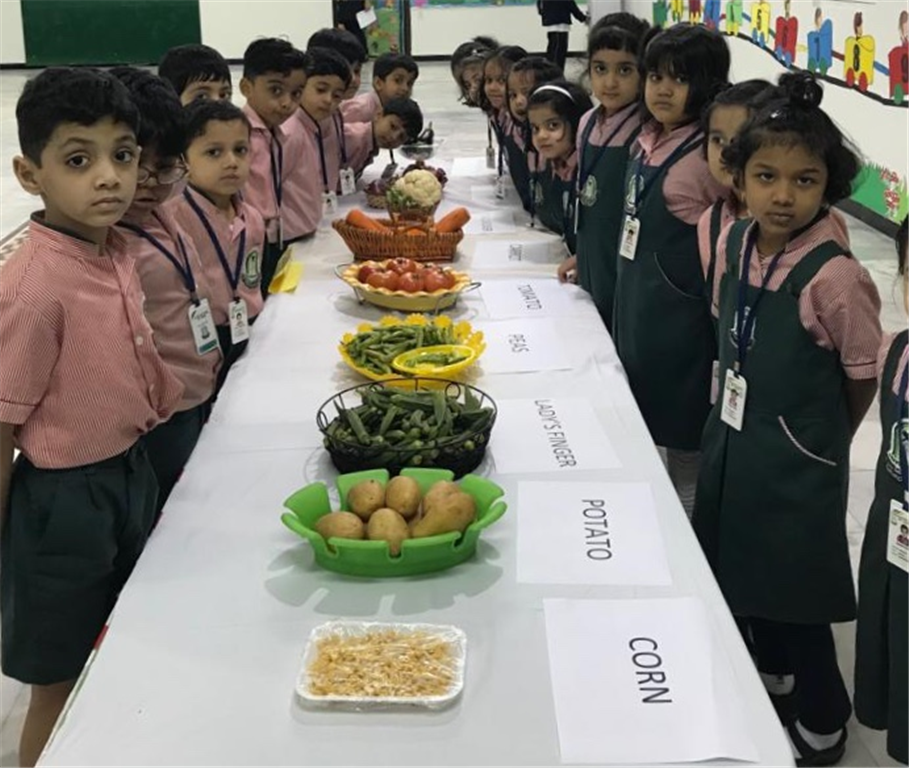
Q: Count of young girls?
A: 9